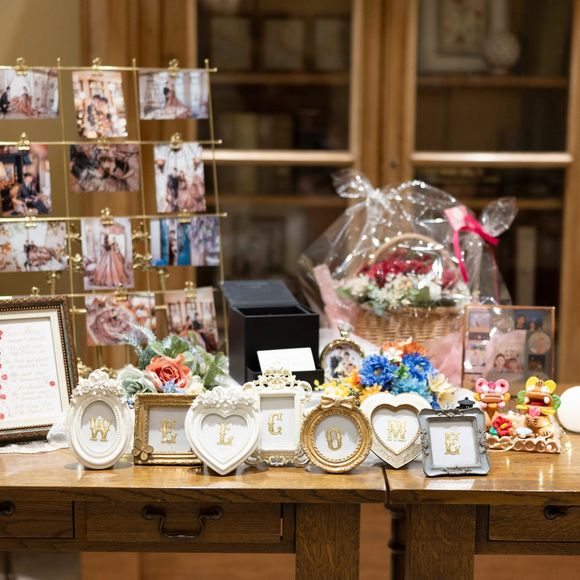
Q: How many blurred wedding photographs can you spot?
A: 11